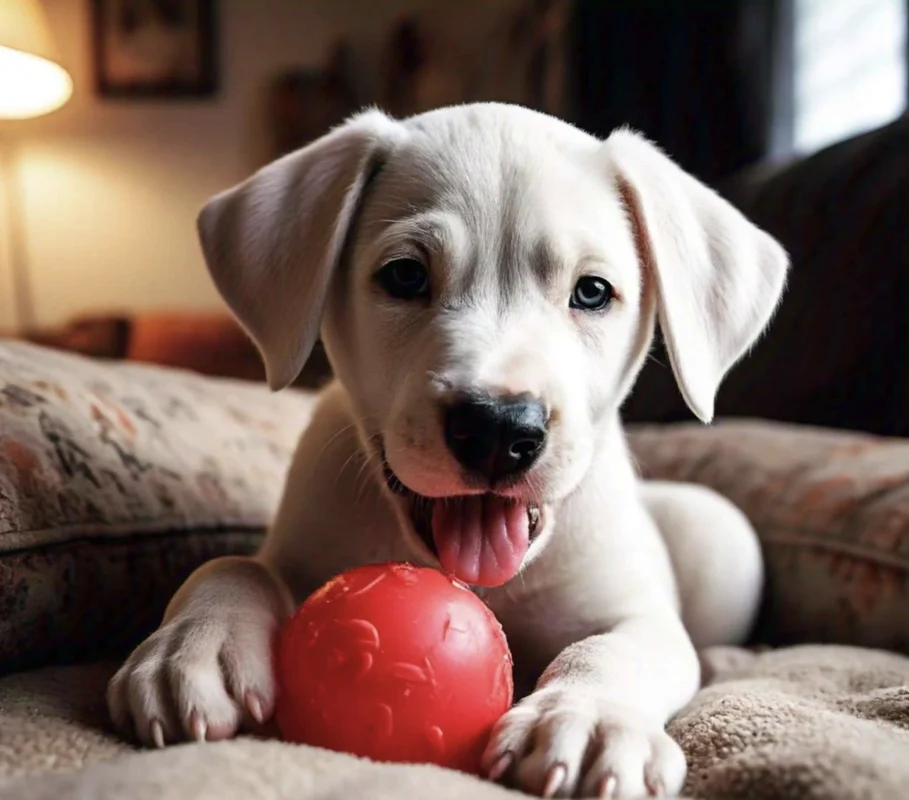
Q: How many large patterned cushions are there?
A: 2